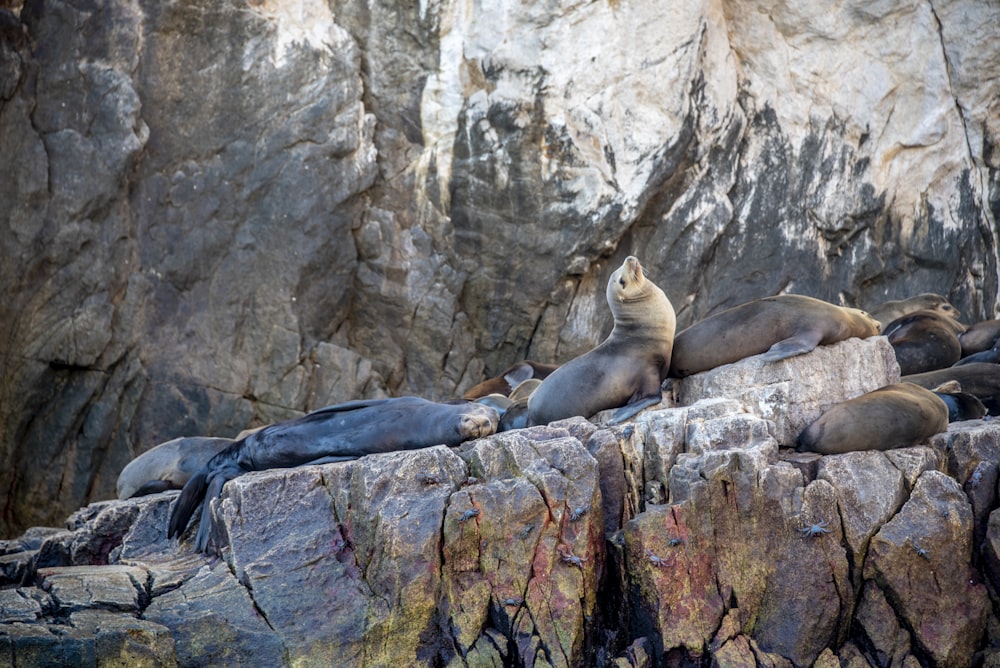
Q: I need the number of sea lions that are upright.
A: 1